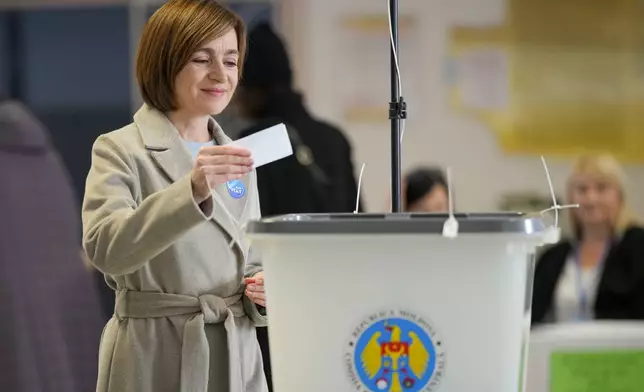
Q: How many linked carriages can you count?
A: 0